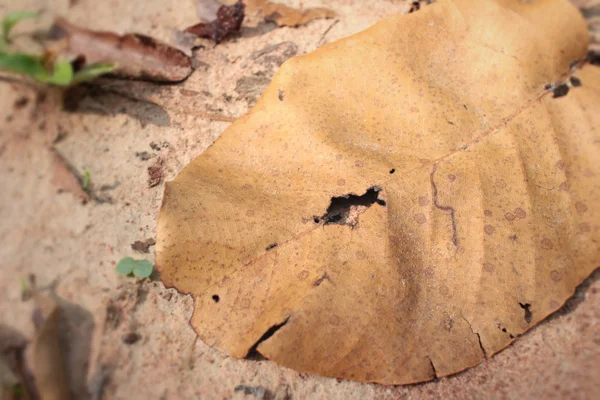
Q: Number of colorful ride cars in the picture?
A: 0